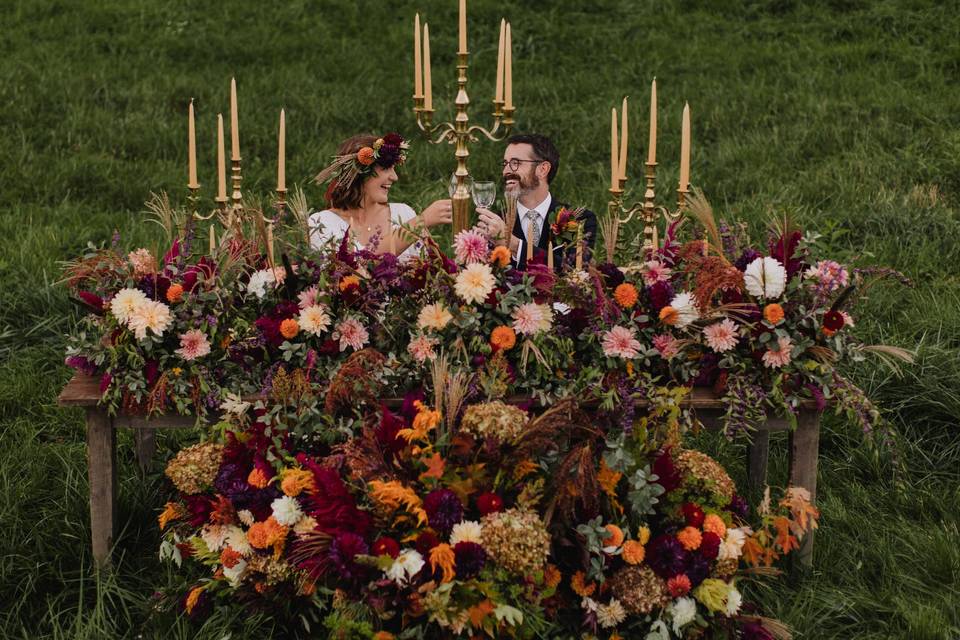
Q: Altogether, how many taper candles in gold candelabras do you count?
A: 13